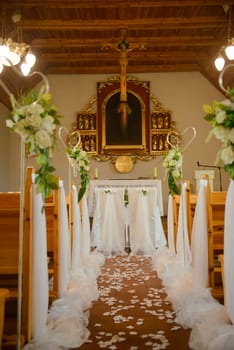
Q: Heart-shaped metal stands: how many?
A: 4